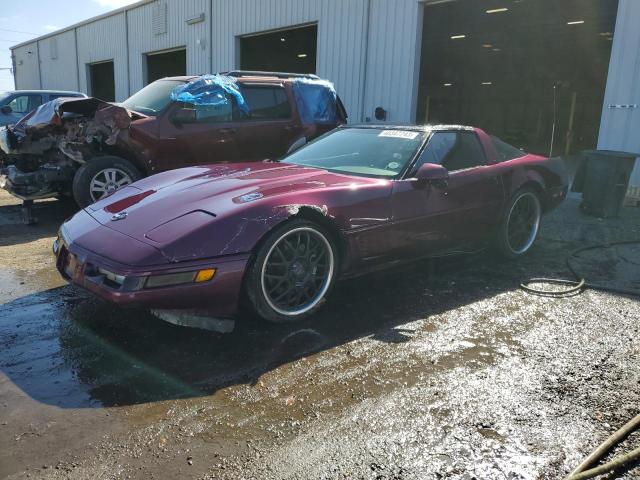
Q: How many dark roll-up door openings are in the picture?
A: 4